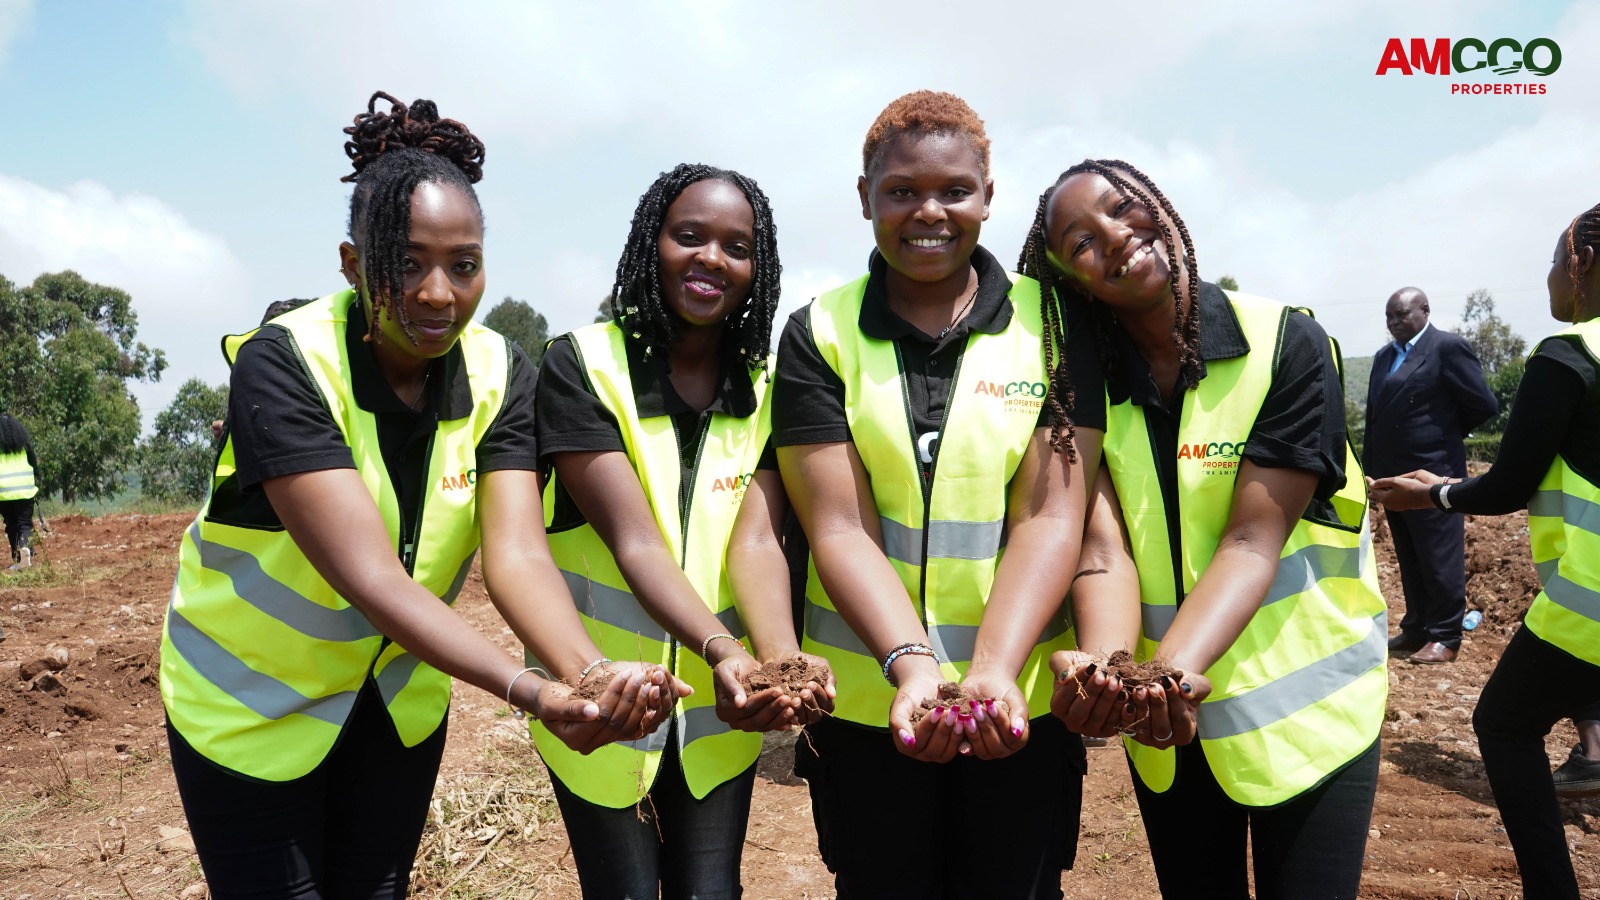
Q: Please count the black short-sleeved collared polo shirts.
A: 4